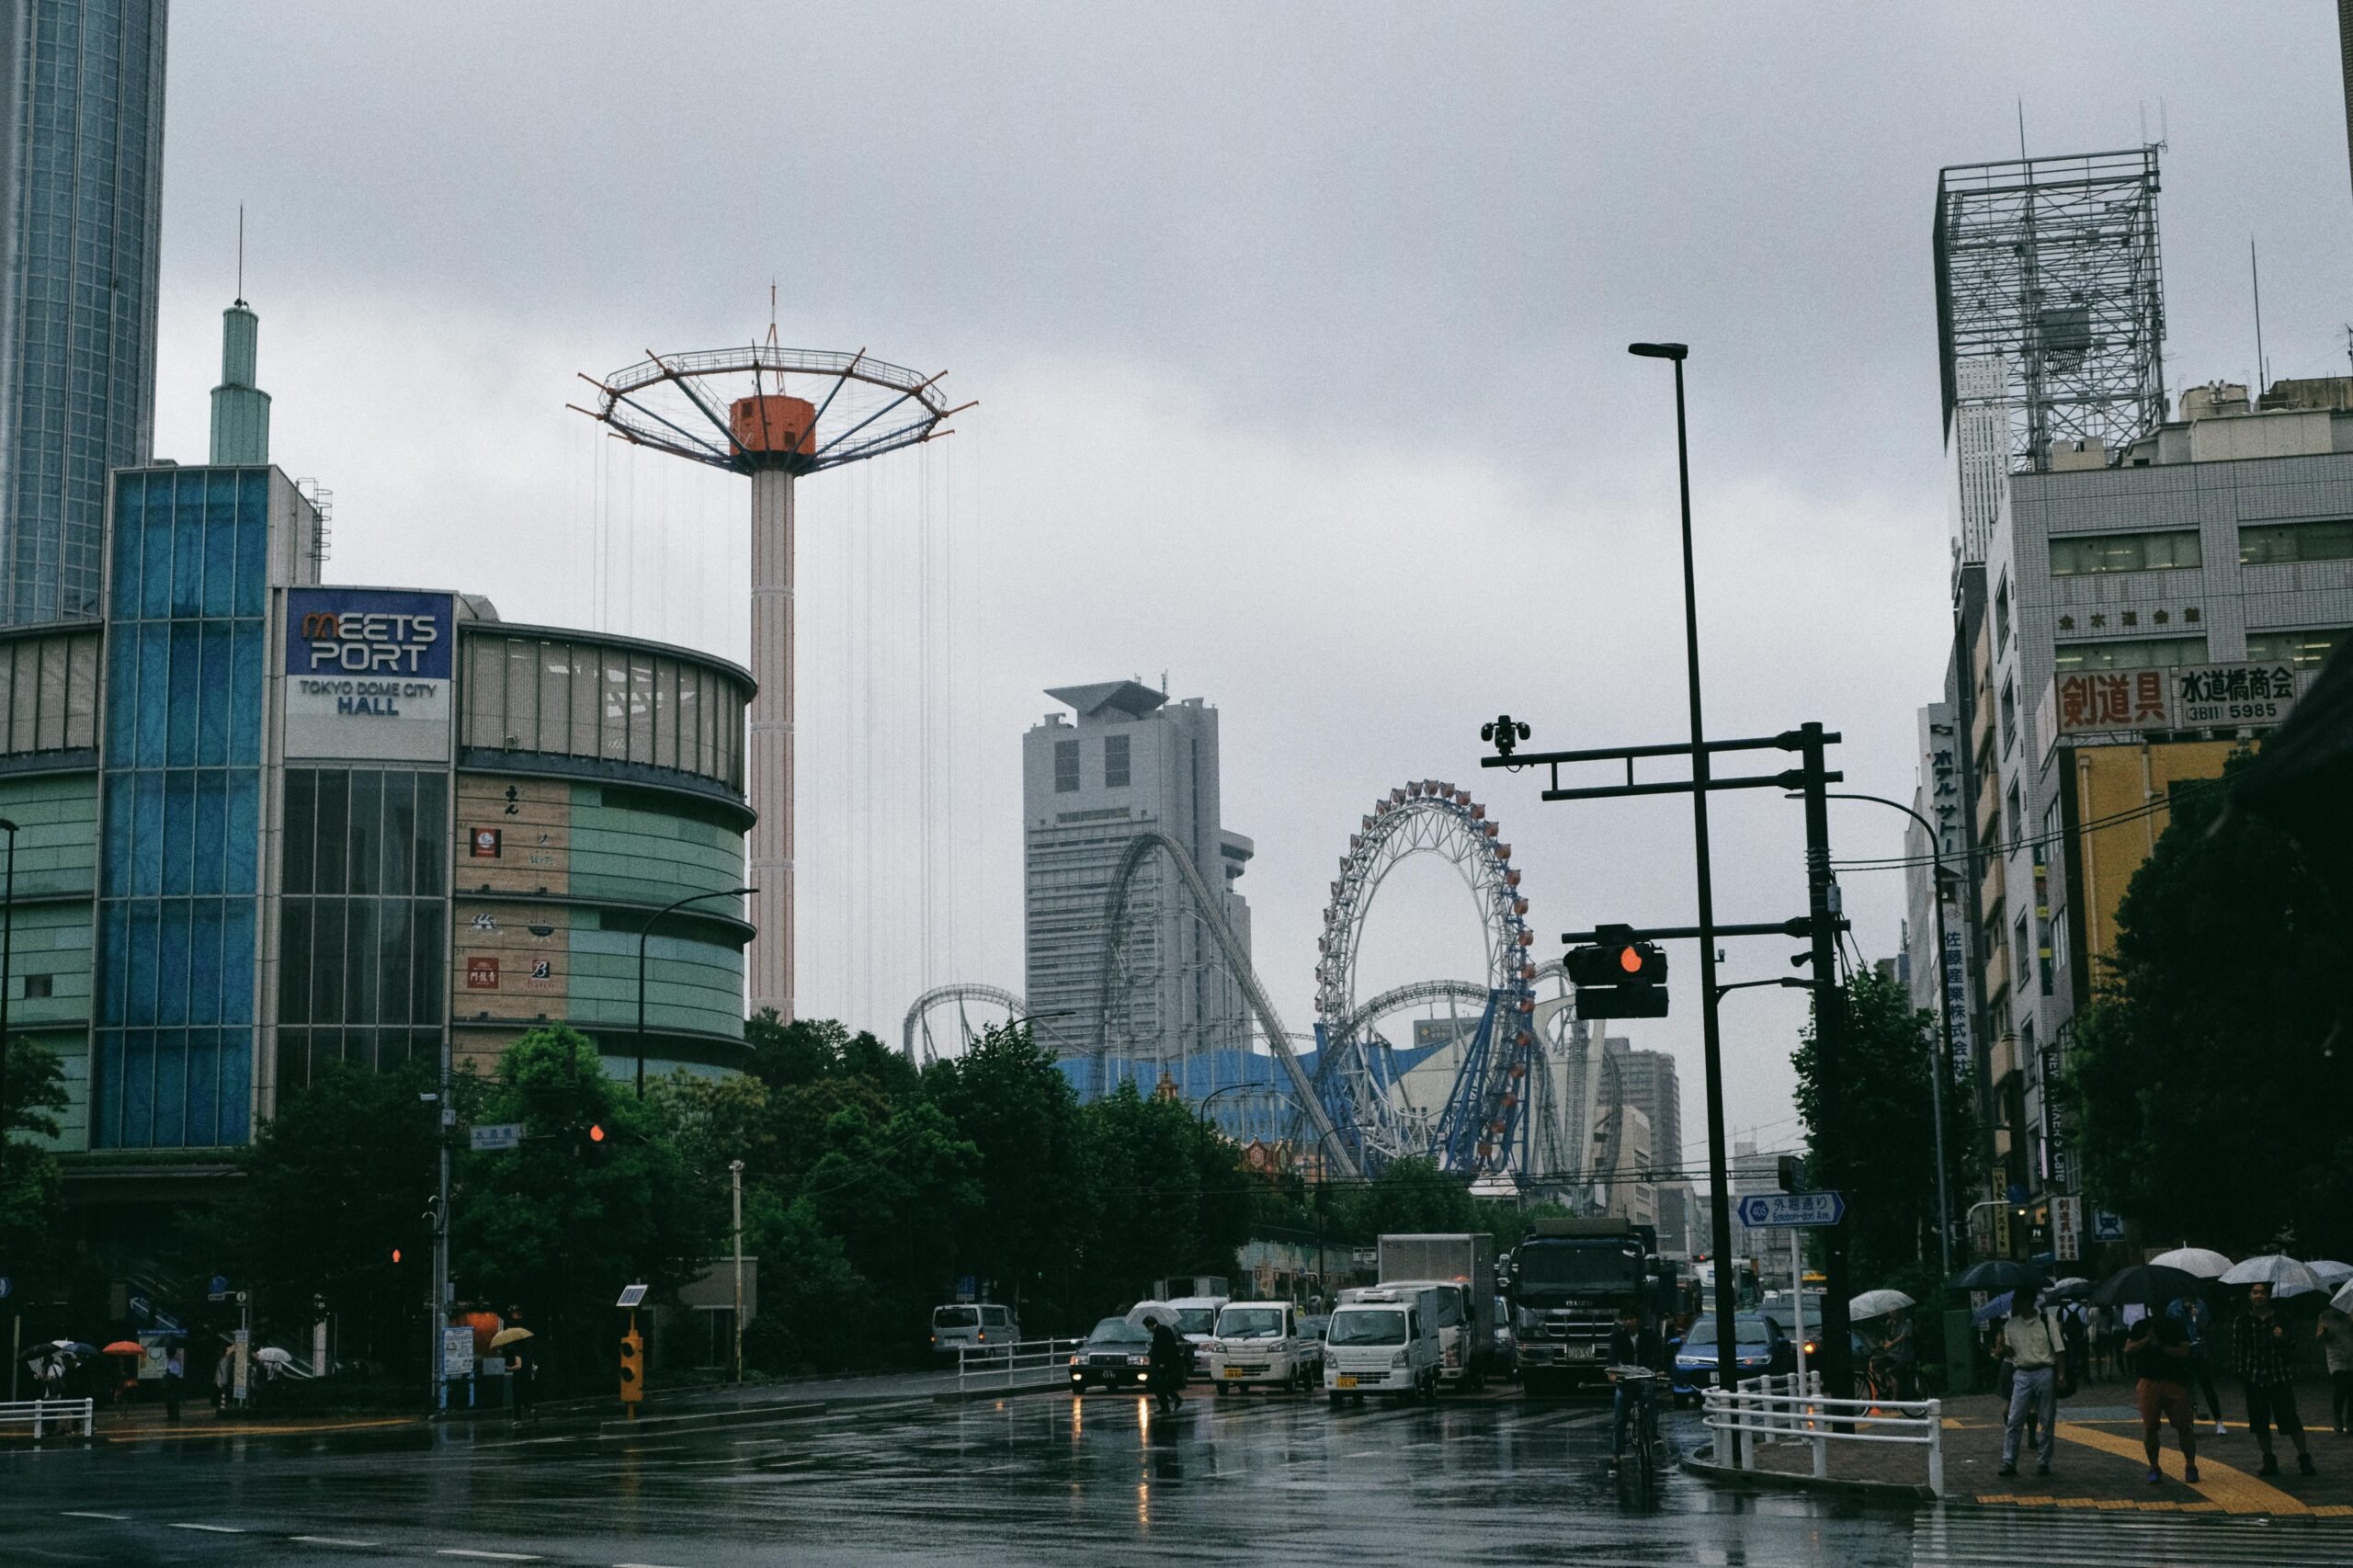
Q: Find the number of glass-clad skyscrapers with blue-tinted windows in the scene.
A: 1